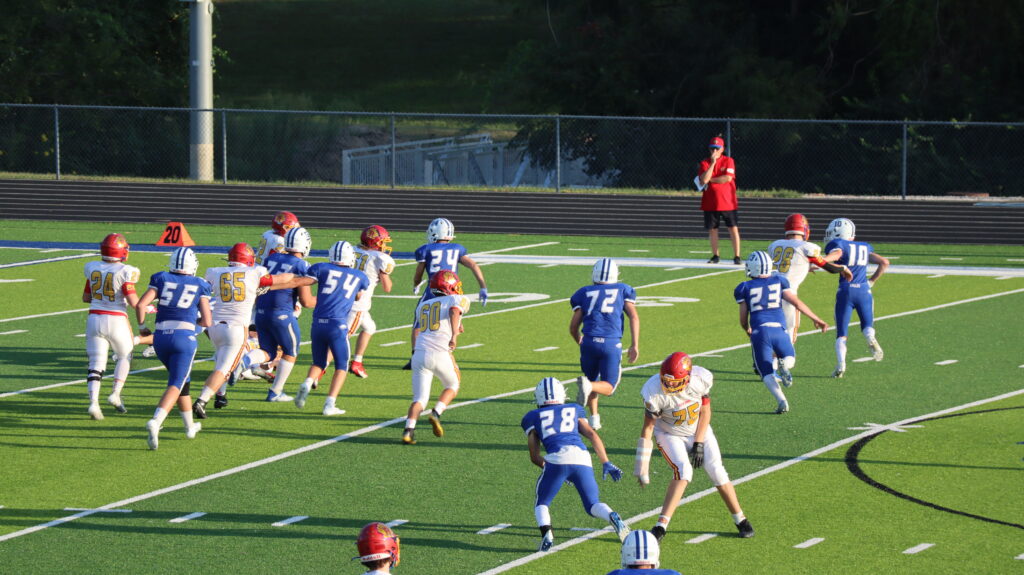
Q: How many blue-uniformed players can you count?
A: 9